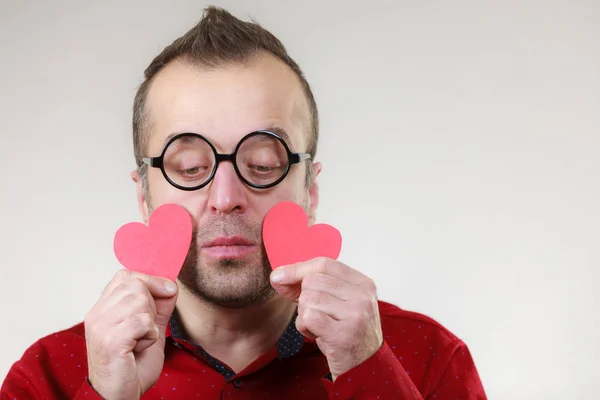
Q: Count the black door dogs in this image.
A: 0